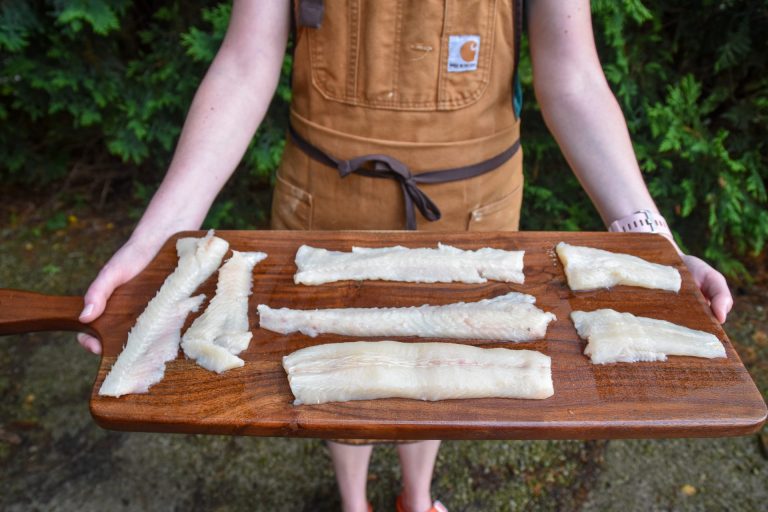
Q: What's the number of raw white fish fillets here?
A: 7